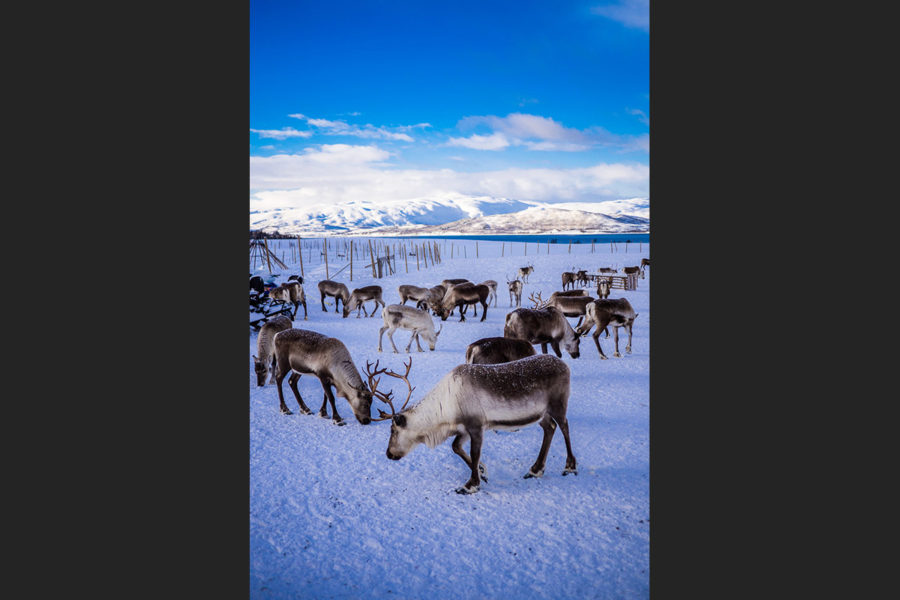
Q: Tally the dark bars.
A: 2